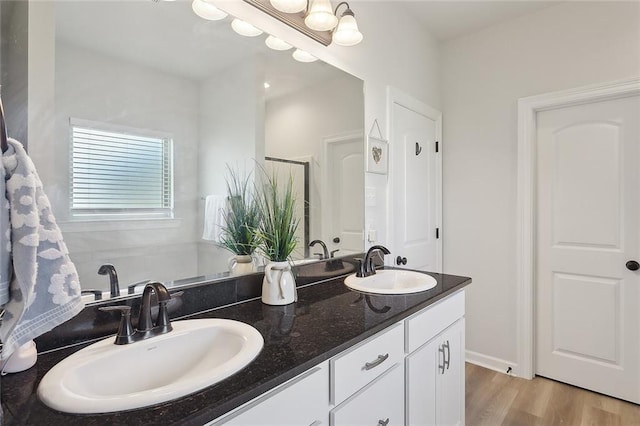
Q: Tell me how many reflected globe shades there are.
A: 4